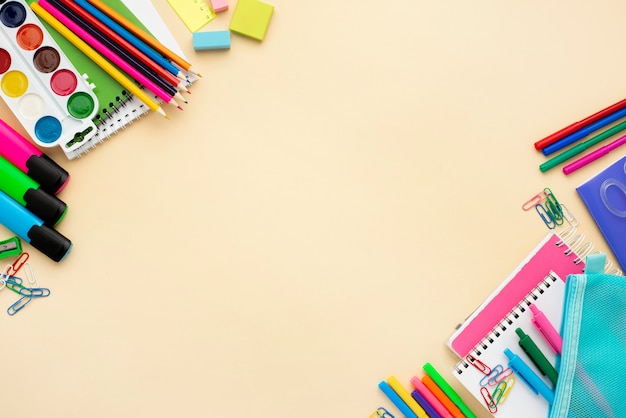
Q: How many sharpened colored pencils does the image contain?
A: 6